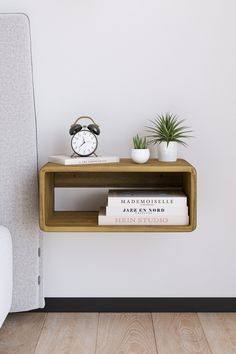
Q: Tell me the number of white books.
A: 4